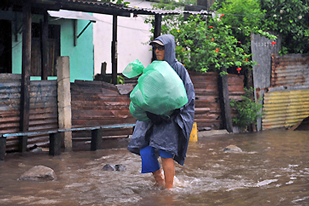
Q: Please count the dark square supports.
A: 3